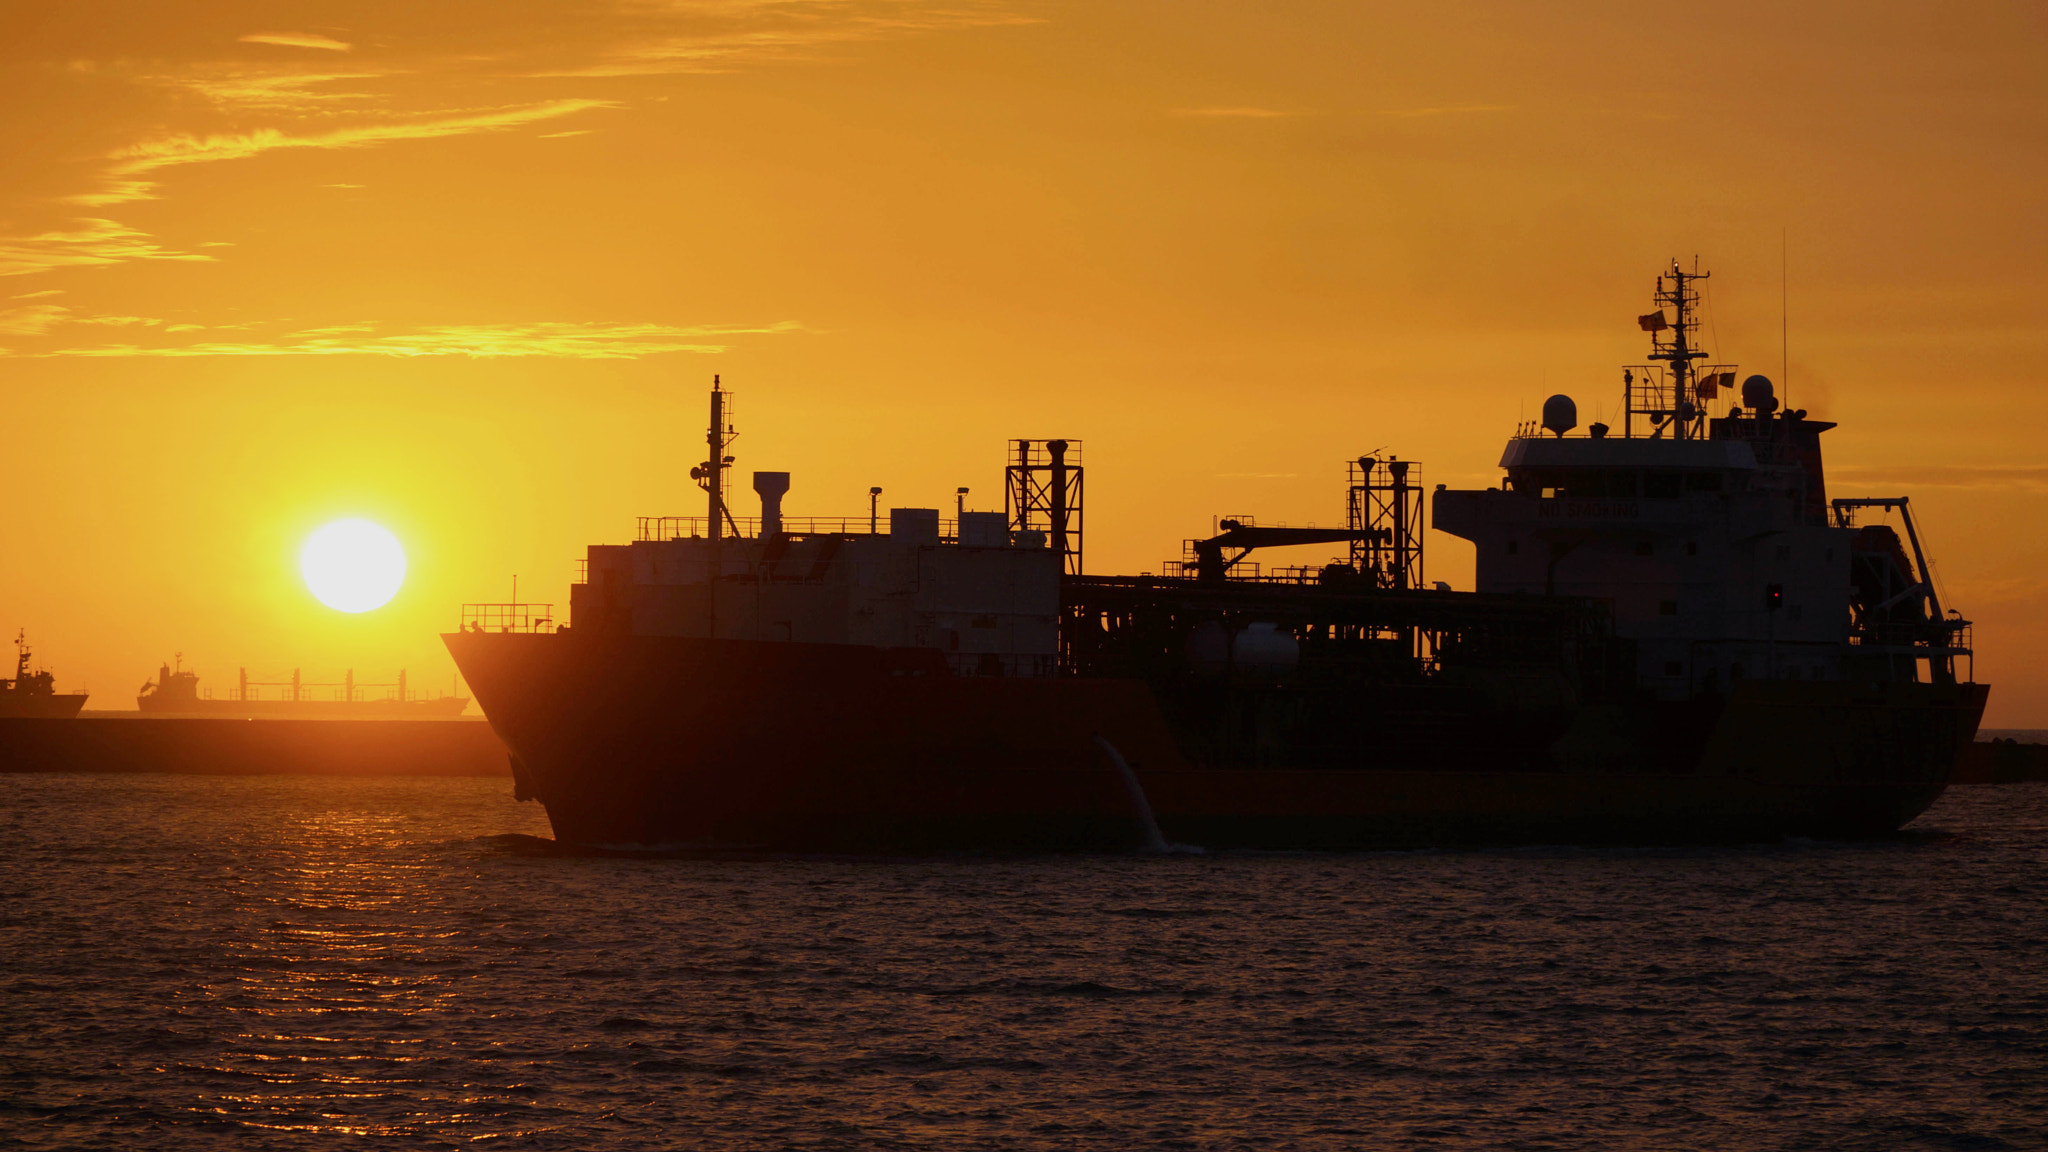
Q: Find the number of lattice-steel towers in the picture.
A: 2